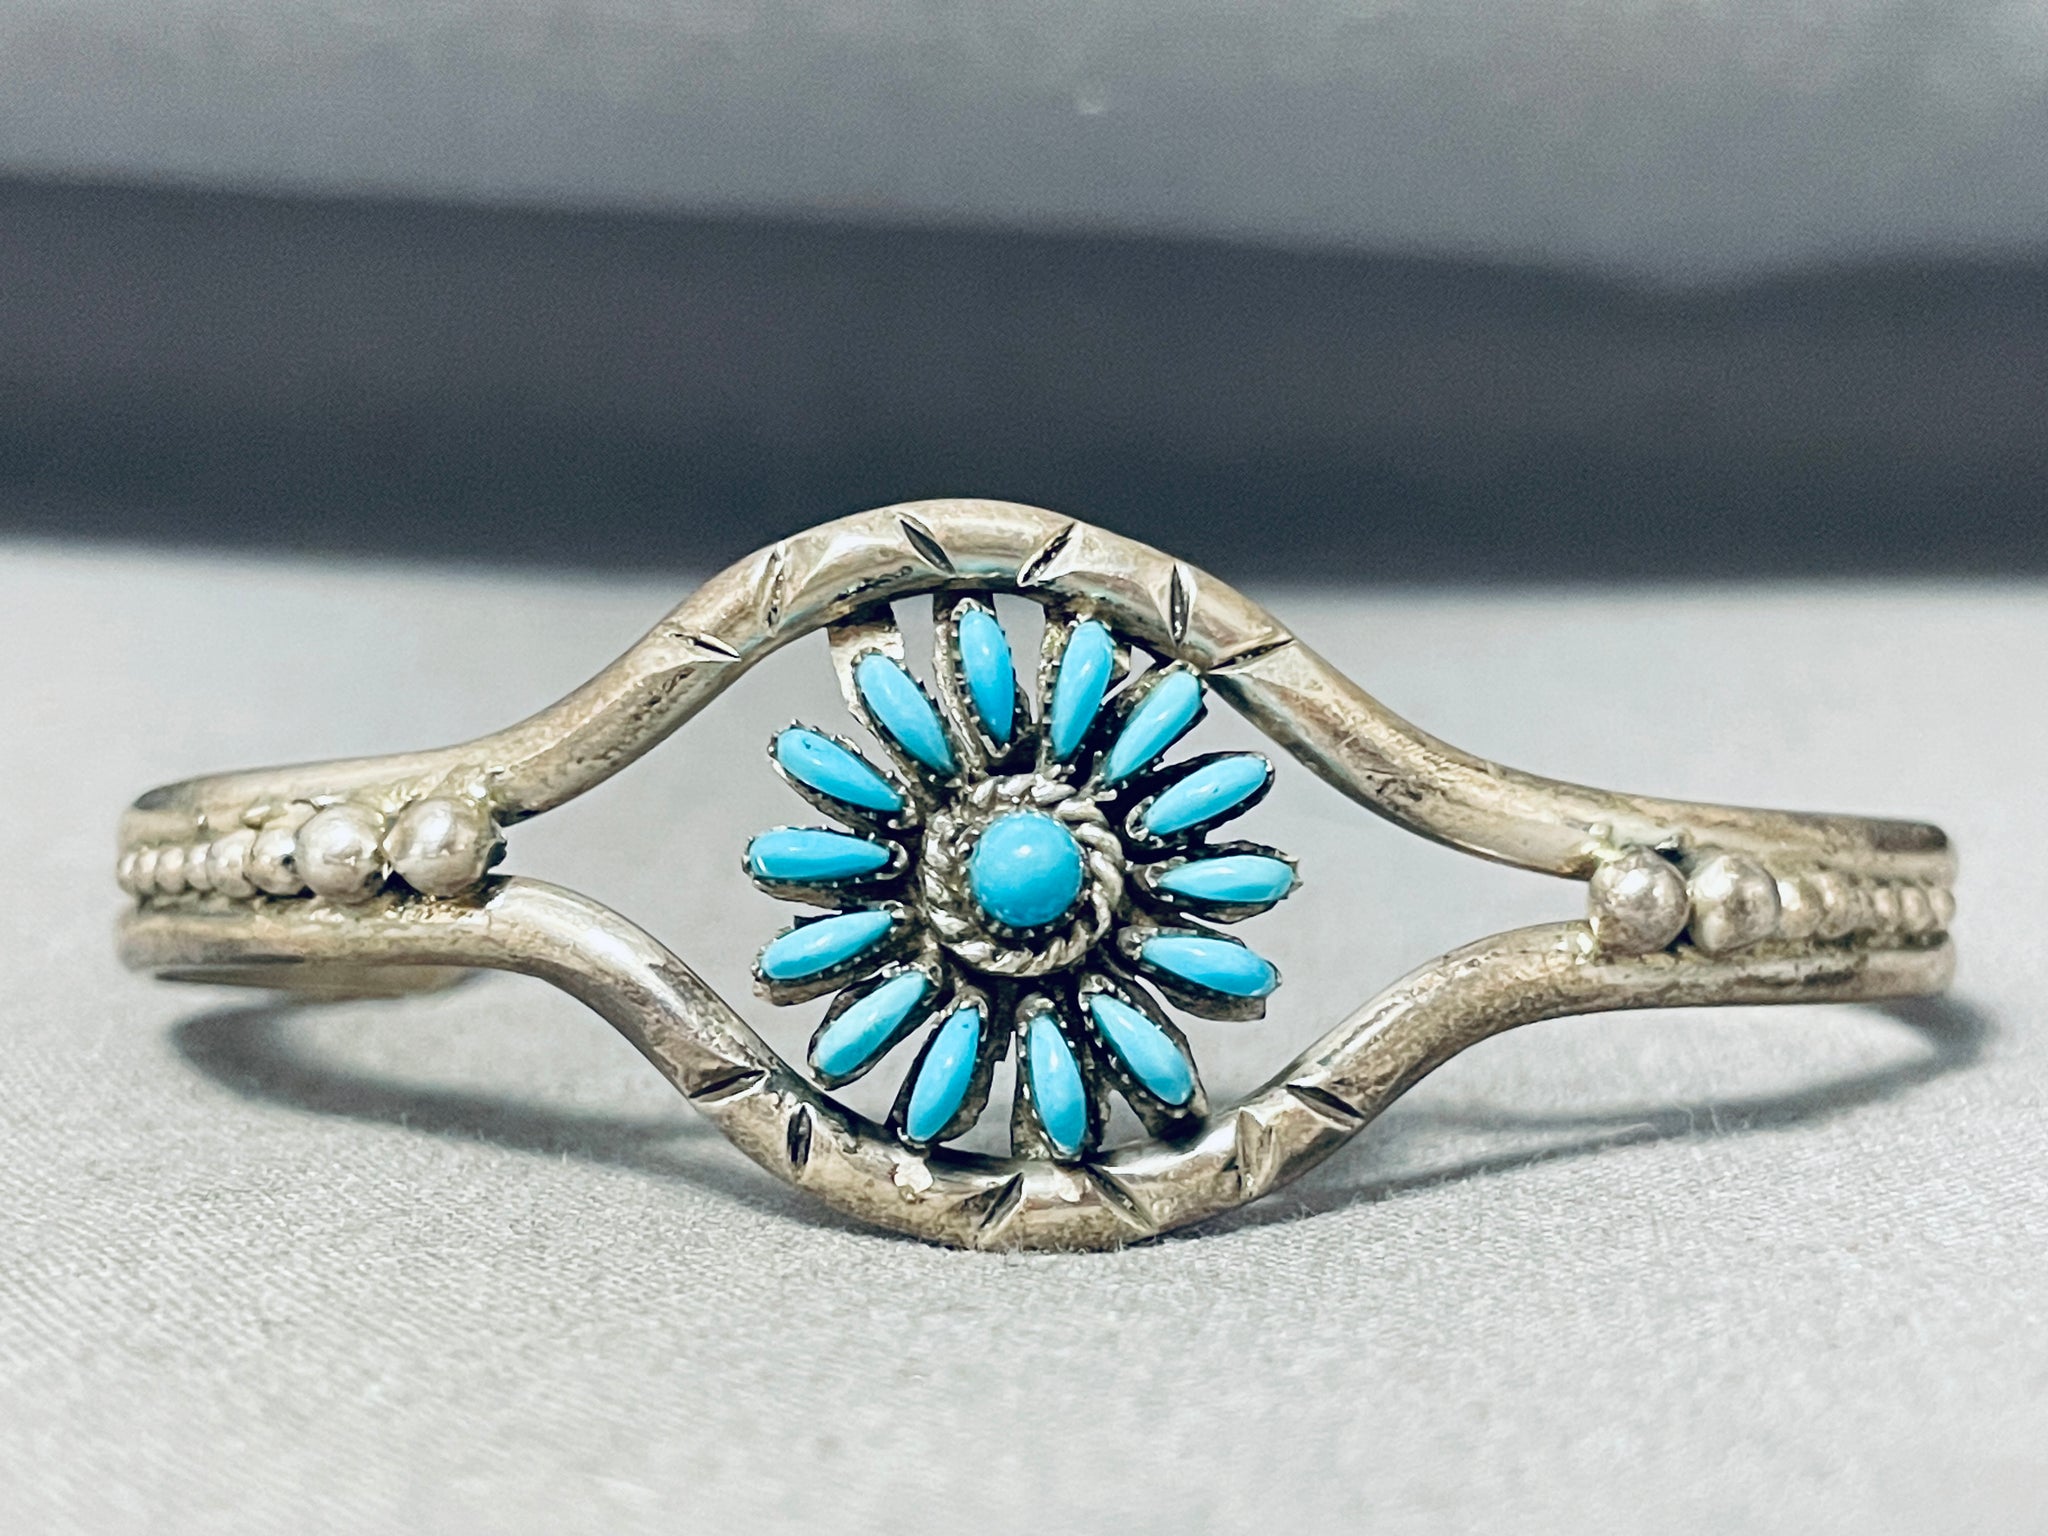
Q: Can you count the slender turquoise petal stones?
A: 14